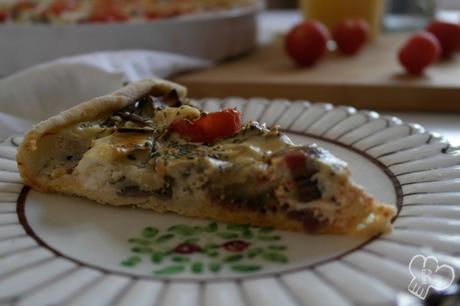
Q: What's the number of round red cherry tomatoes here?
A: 4